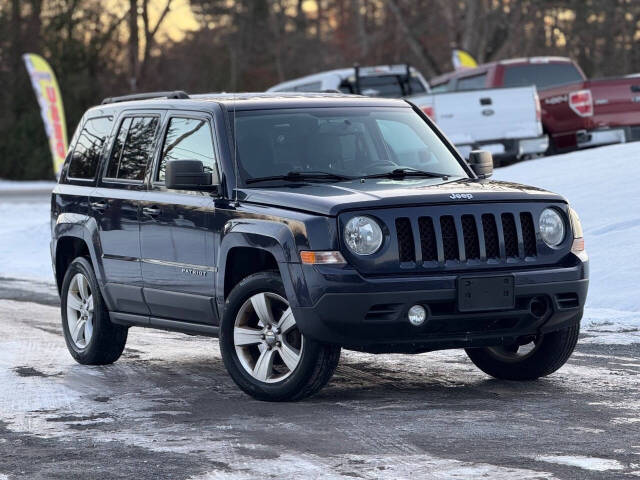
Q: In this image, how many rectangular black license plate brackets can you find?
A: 1